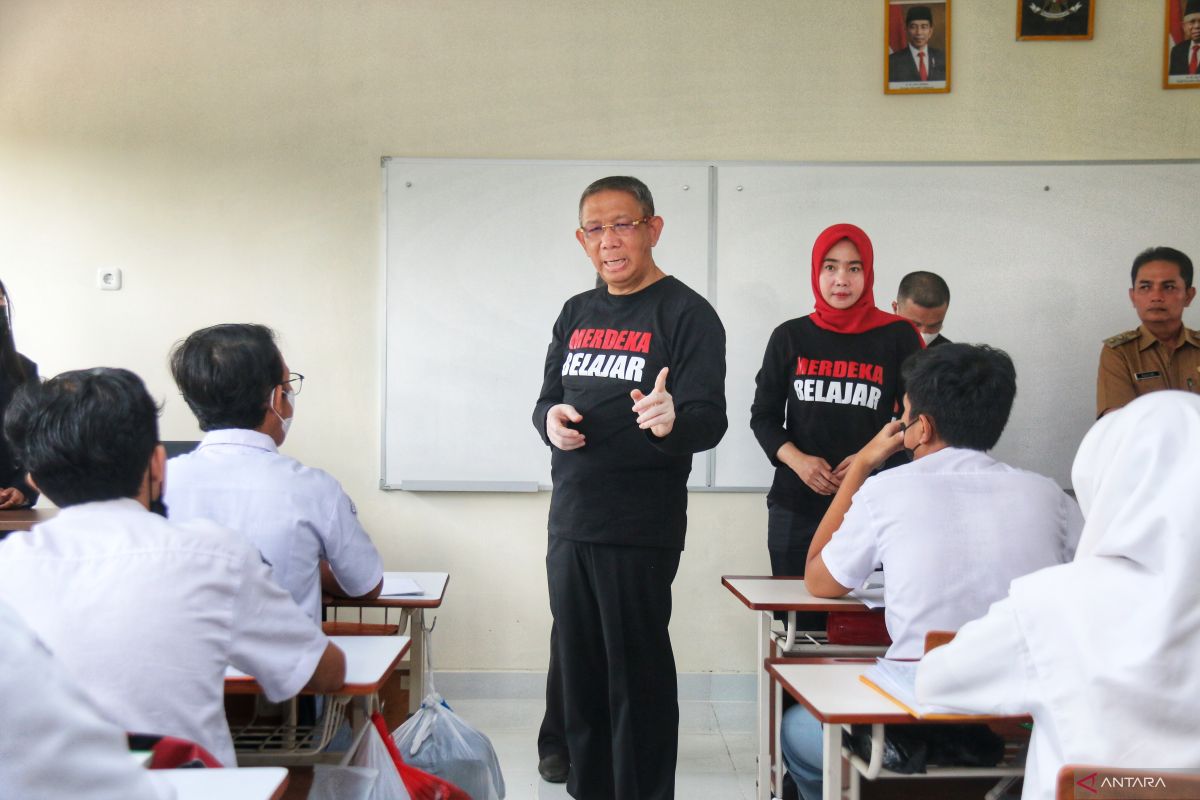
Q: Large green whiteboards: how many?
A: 0